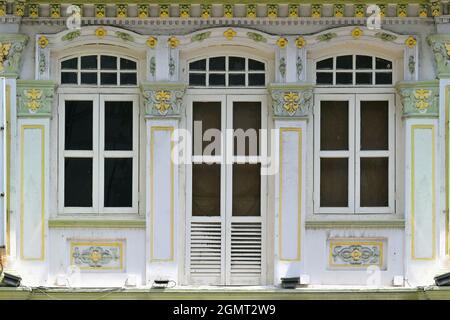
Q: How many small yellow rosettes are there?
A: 9